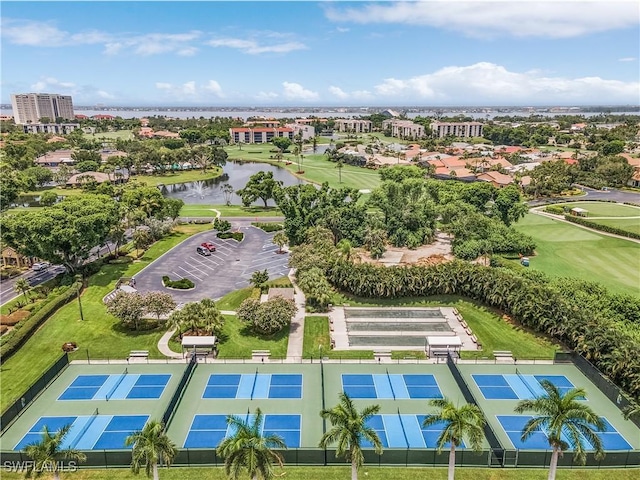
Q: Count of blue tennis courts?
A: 8